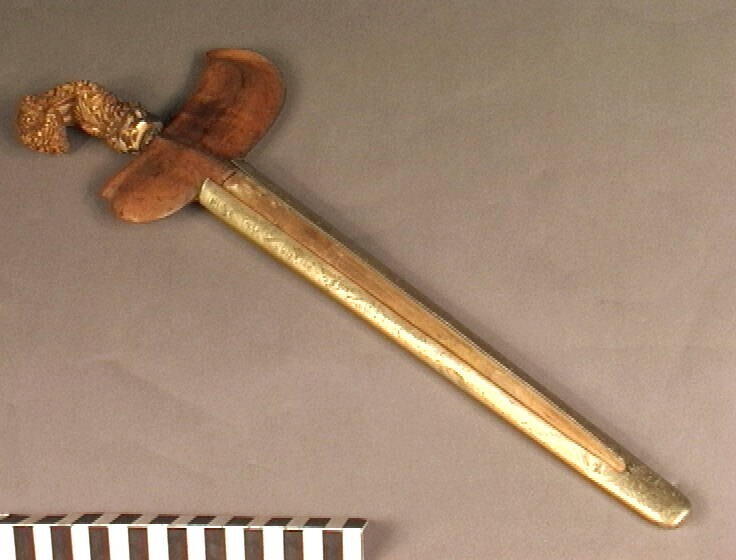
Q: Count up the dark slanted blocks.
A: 10